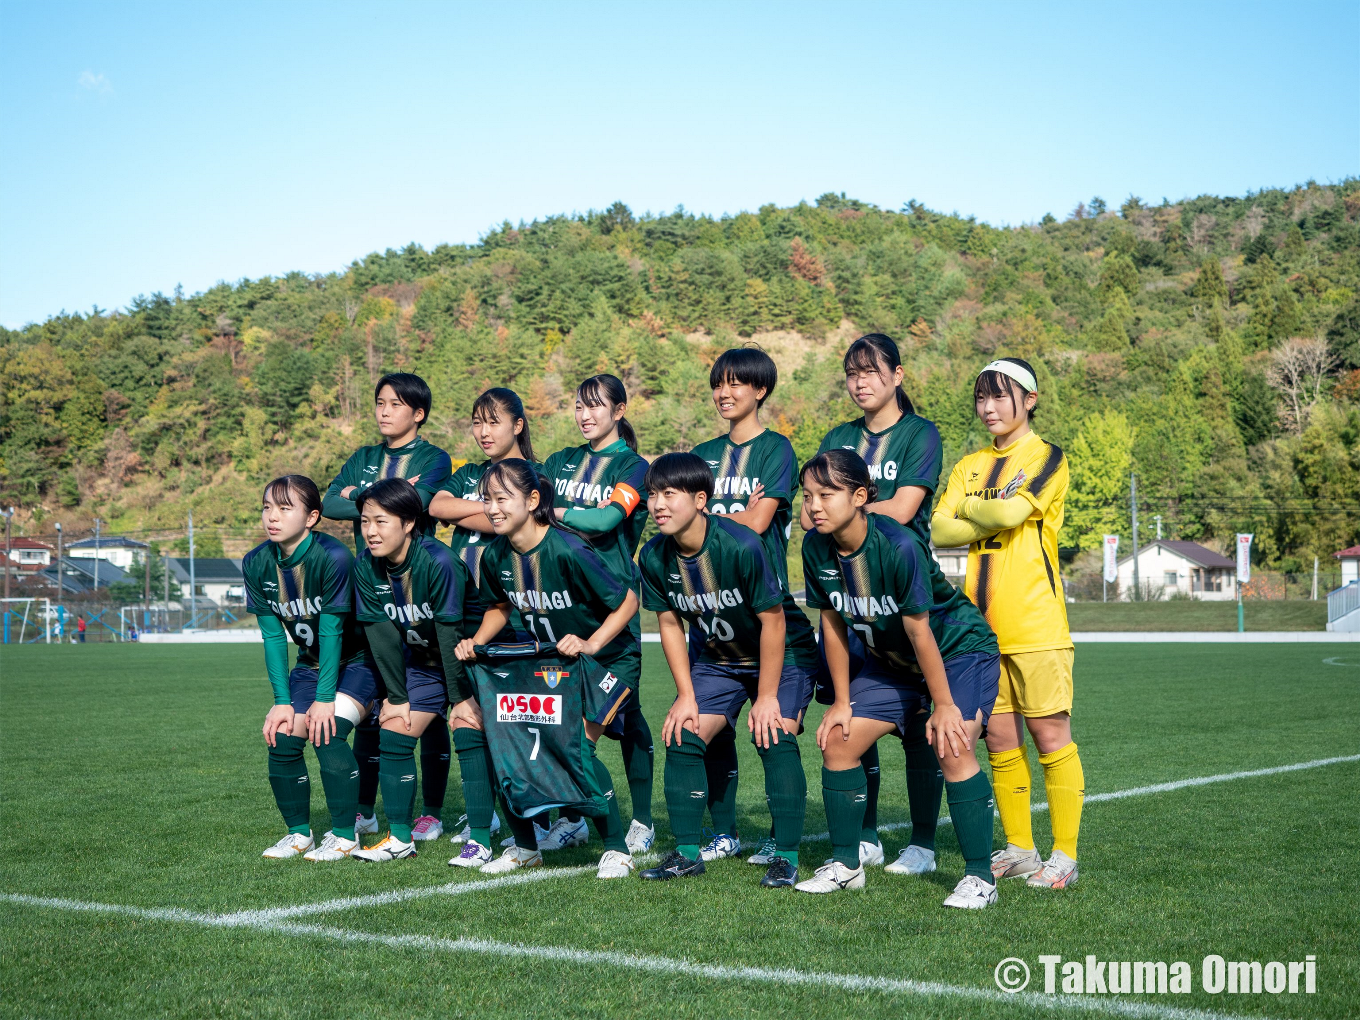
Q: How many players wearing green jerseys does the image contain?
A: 10